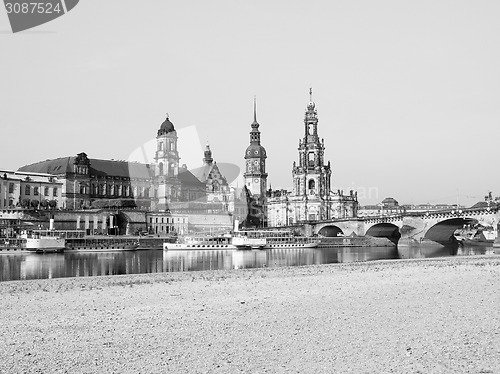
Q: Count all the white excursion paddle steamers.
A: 2